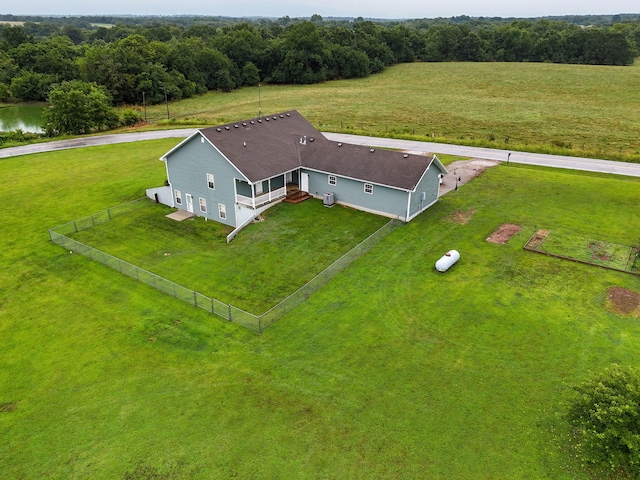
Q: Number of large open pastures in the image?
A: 1